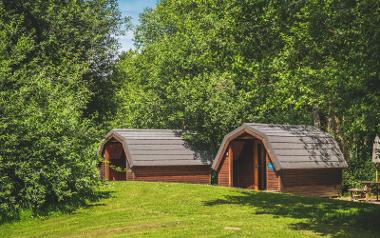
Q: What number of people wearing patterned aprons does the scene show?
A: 0